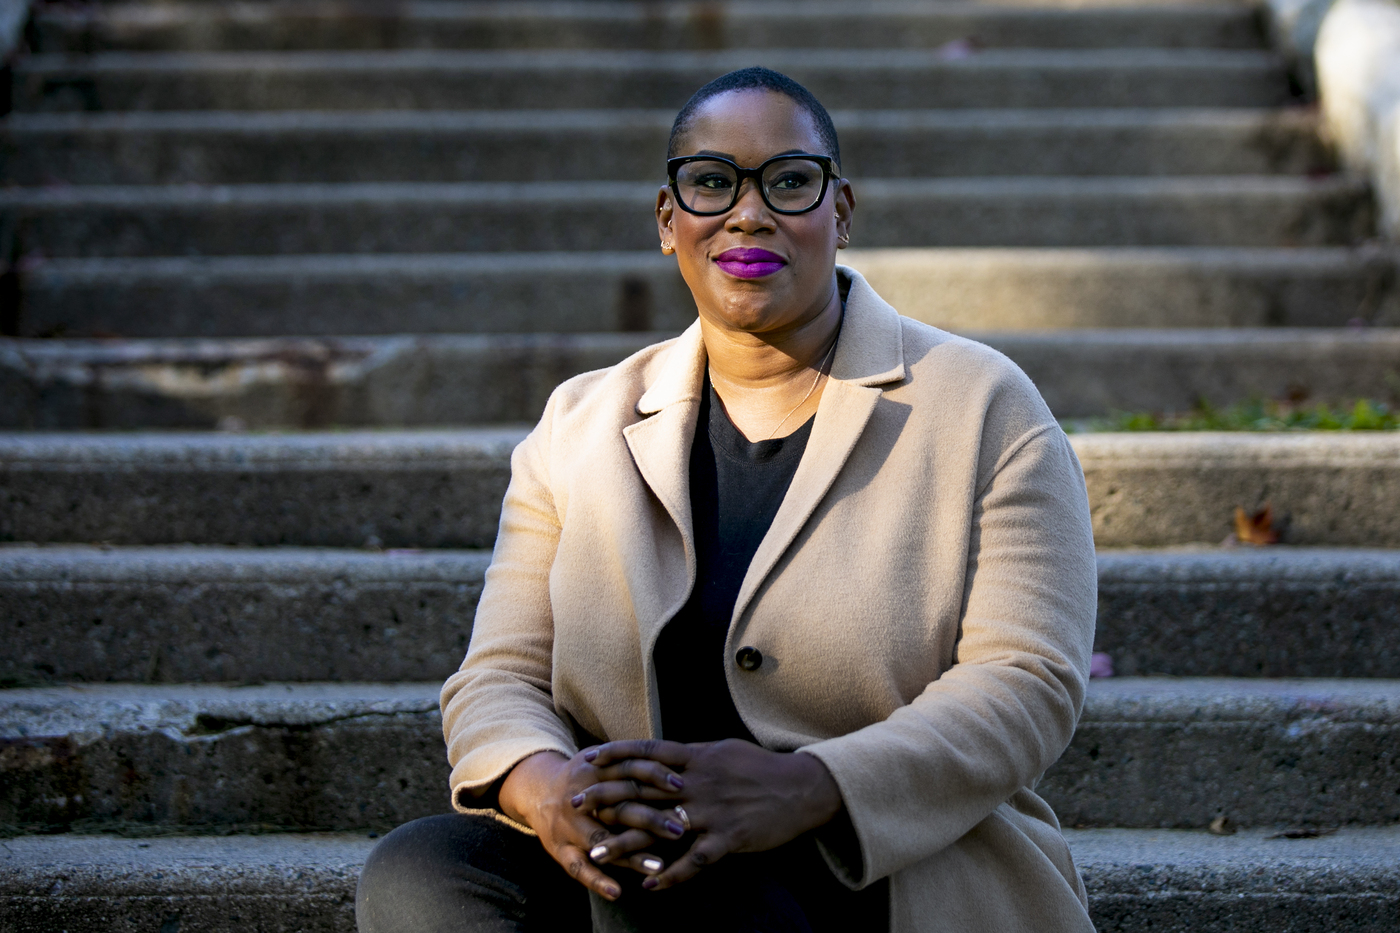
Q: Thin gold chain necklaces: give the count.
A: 1